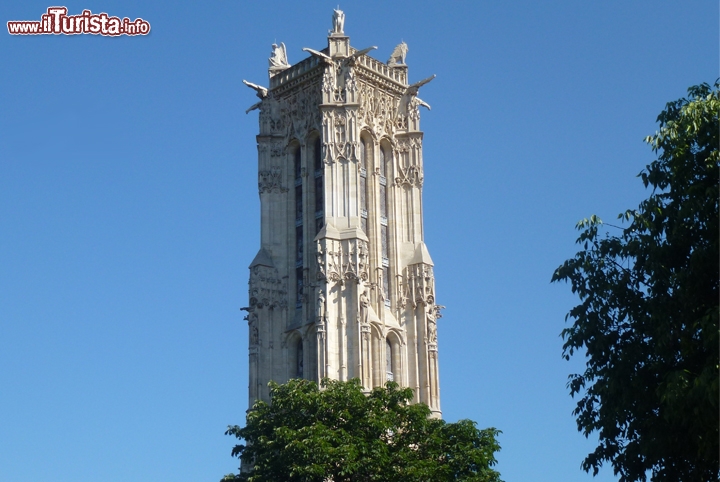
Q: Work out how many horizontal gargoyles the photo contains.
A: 6